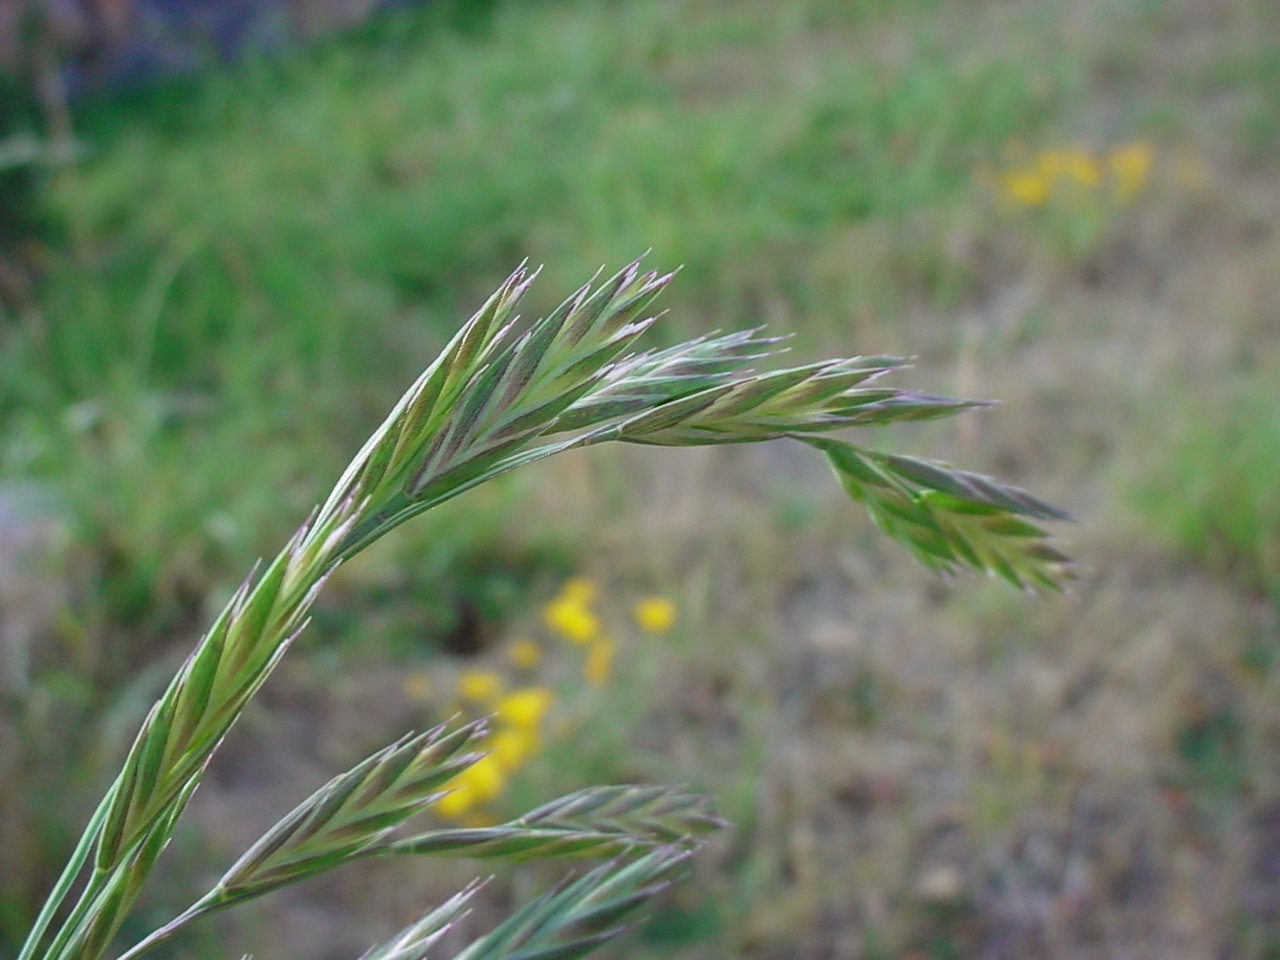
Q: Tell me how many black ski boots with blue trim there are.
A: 0